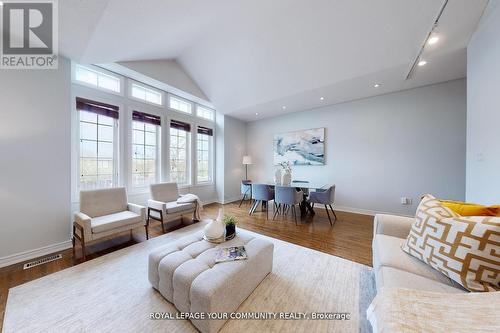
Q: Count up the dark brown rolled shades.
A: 4